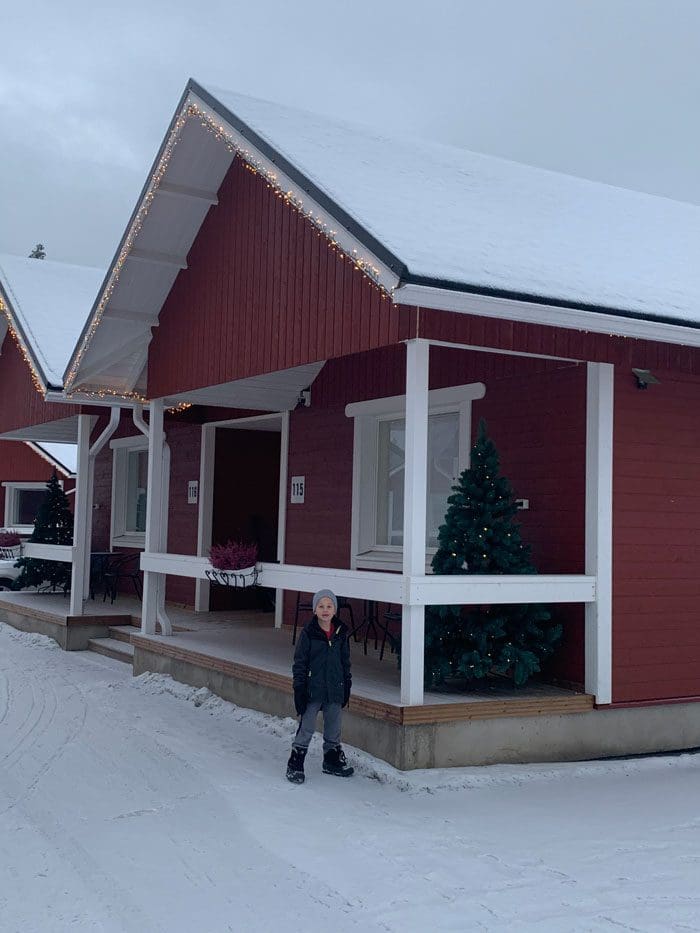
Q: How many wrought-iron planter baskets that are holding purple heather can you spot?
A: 2